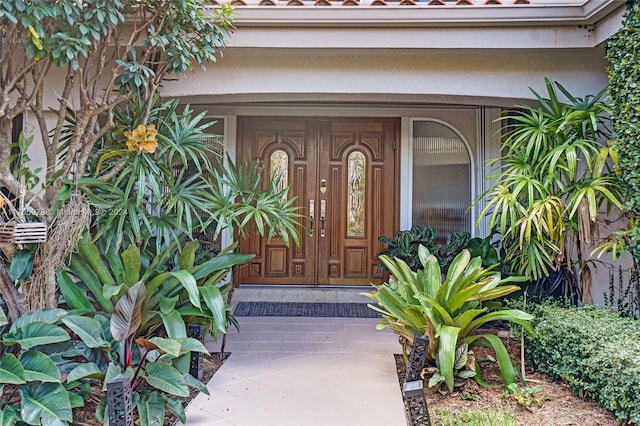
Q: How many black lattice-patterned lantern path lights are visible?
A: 4